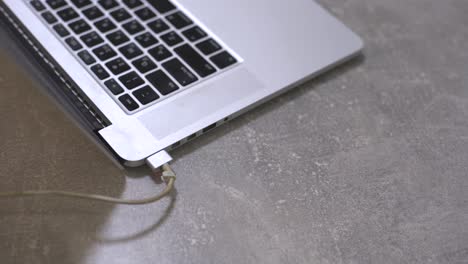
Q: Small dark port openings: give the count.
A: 4